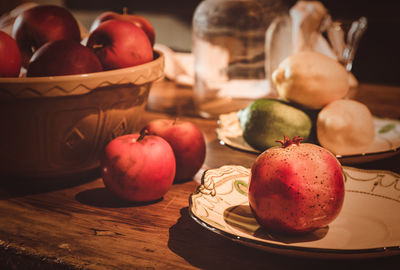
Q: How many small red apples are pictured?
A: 7